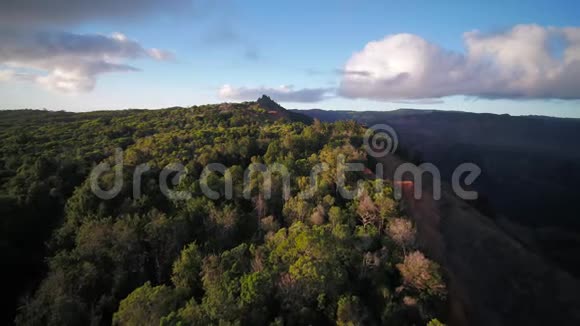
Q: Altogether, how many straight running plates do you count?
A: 0